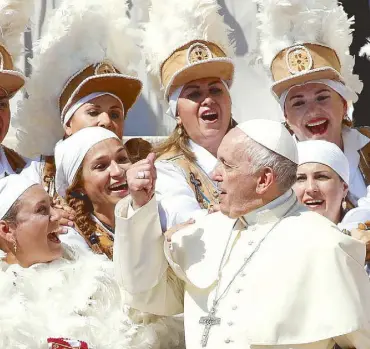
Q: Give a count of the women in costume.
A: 7